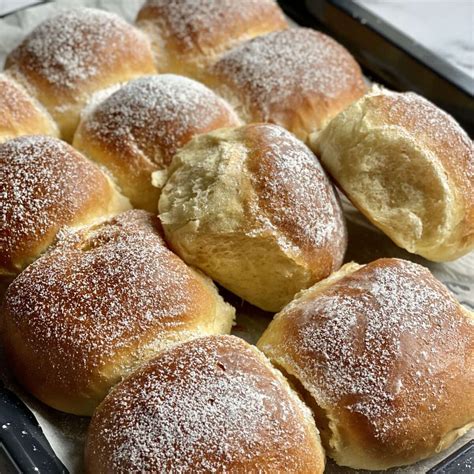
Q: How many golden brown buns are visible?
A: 11